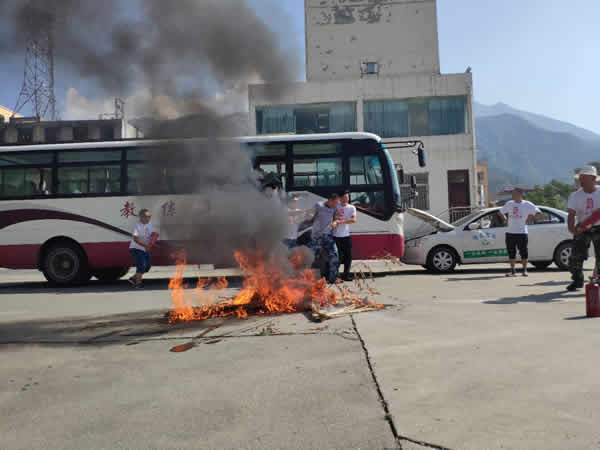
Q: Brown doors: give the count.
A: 1